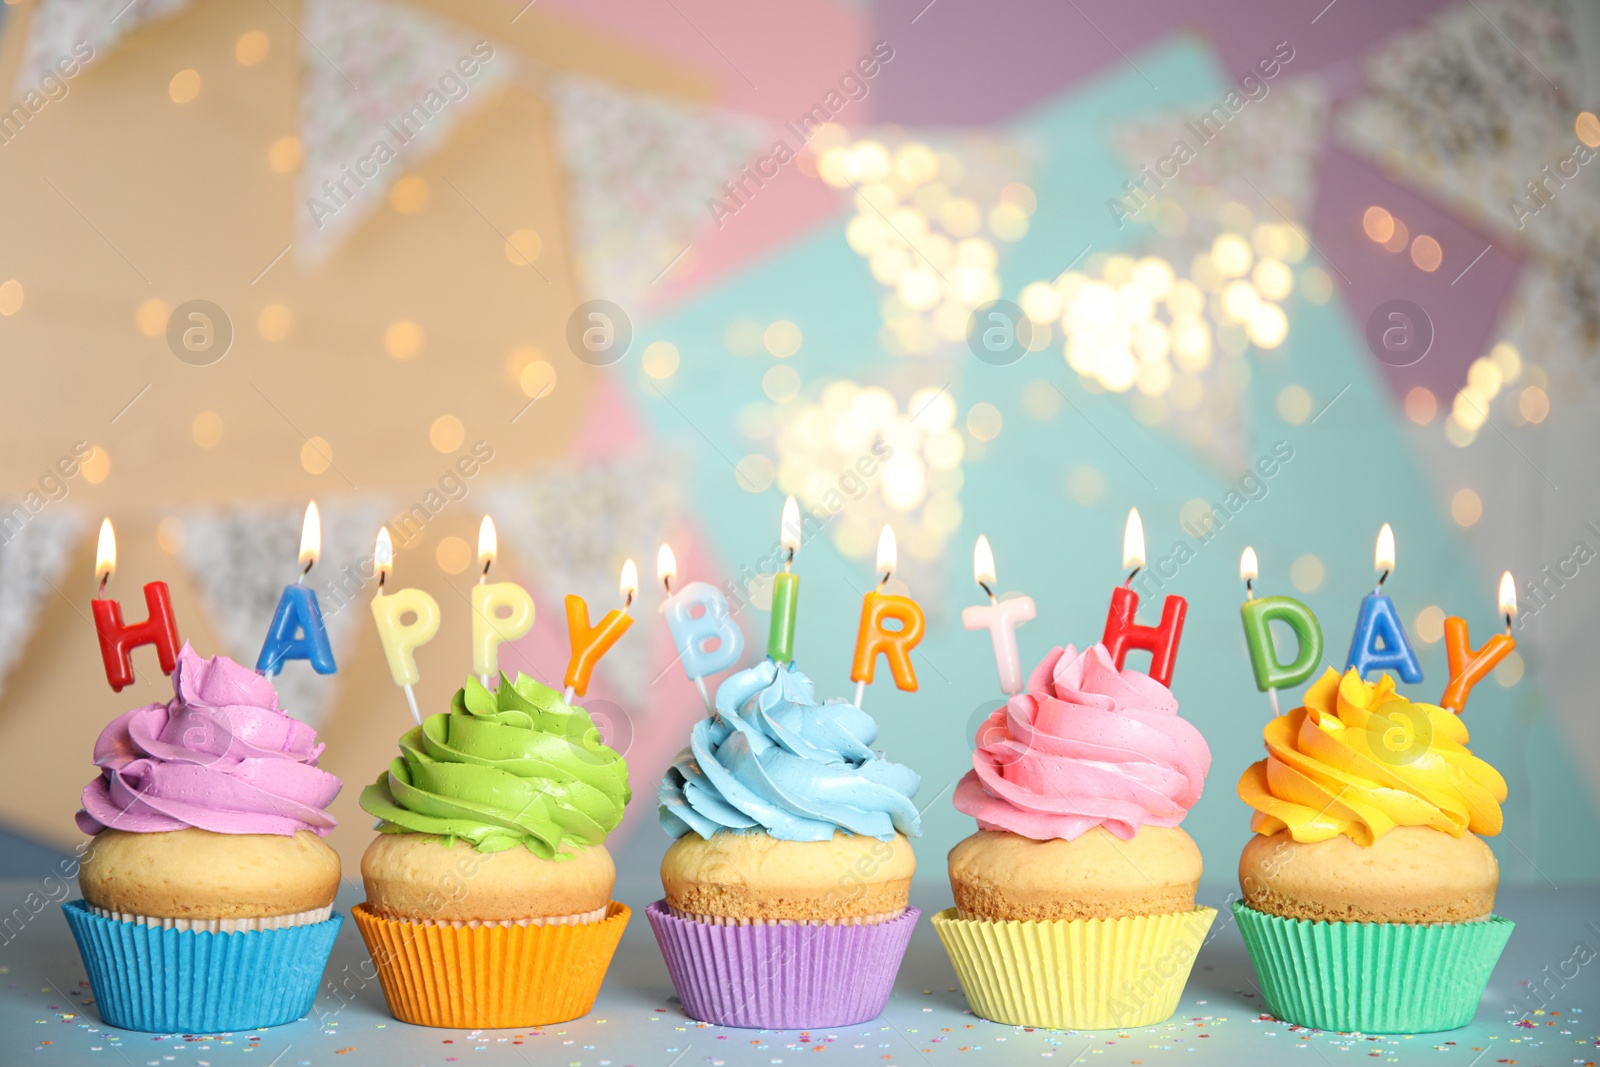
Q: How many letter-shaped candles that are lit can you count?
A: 13